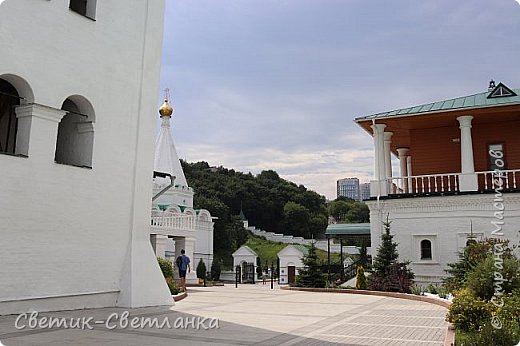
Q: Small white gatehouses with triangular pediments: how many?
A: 2